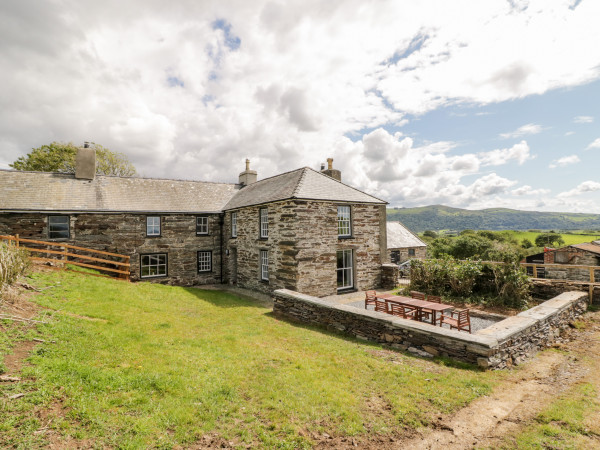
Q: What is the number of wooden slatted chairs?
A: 6